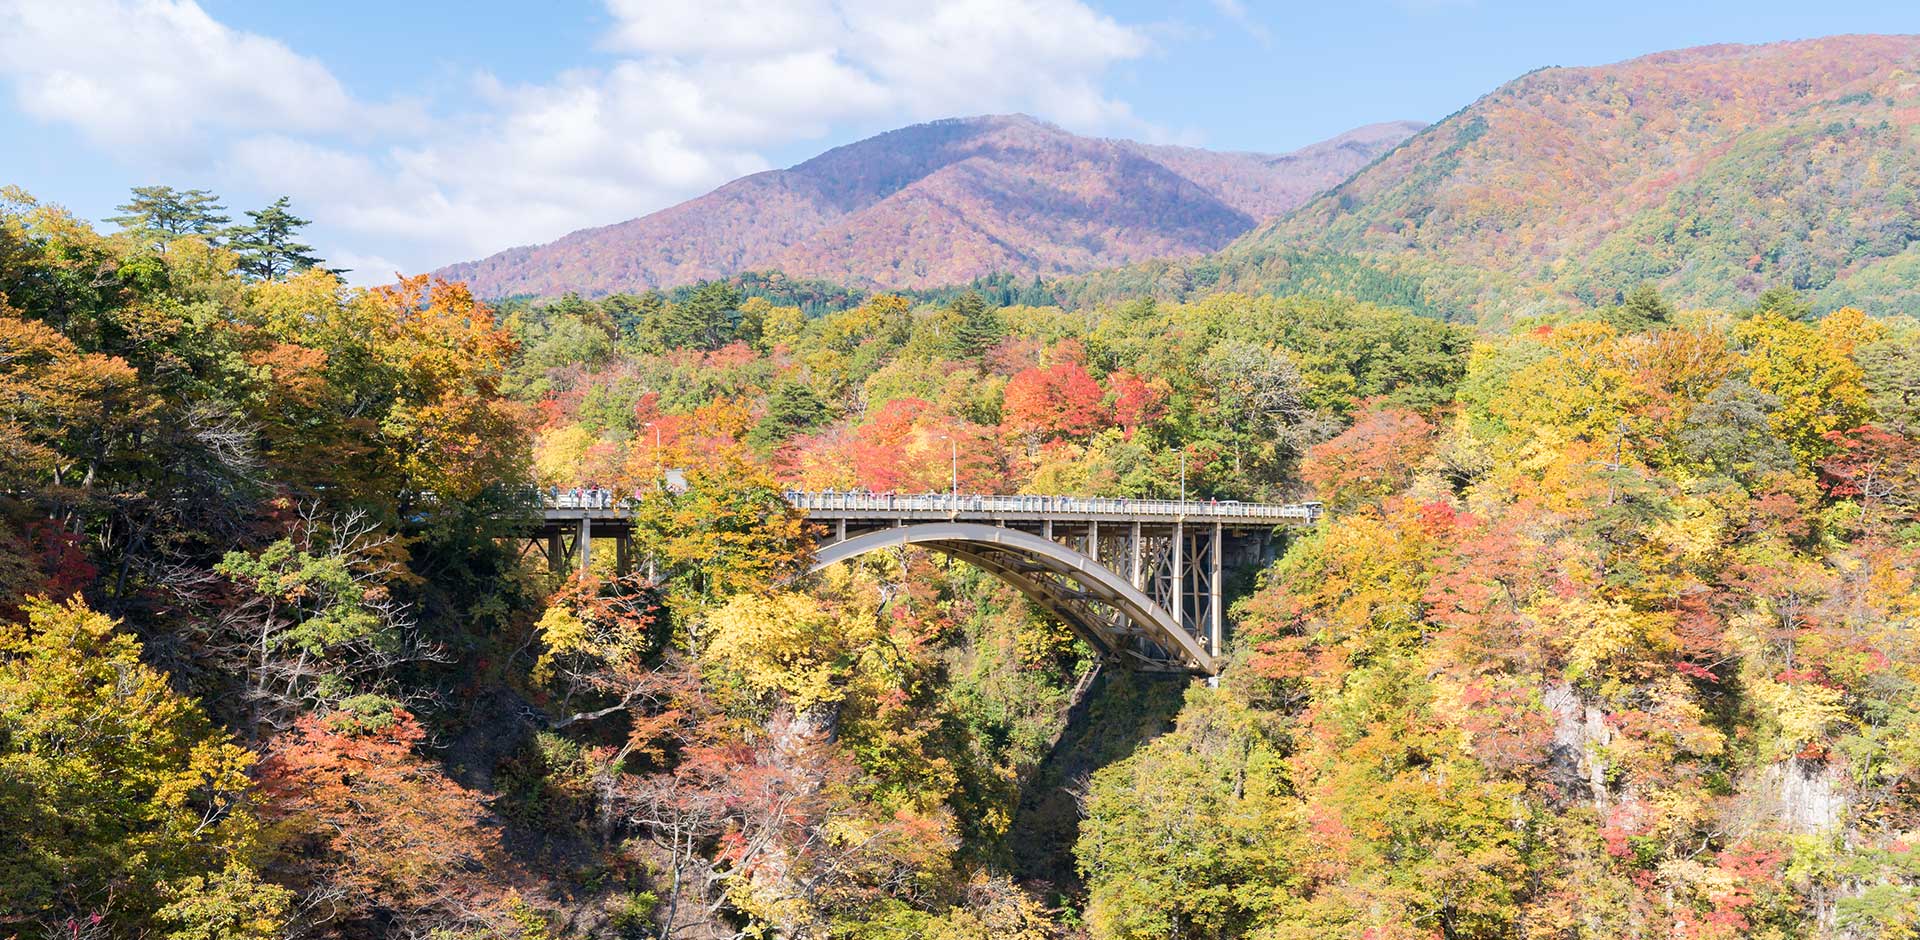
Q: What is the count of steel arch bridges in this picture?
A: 1